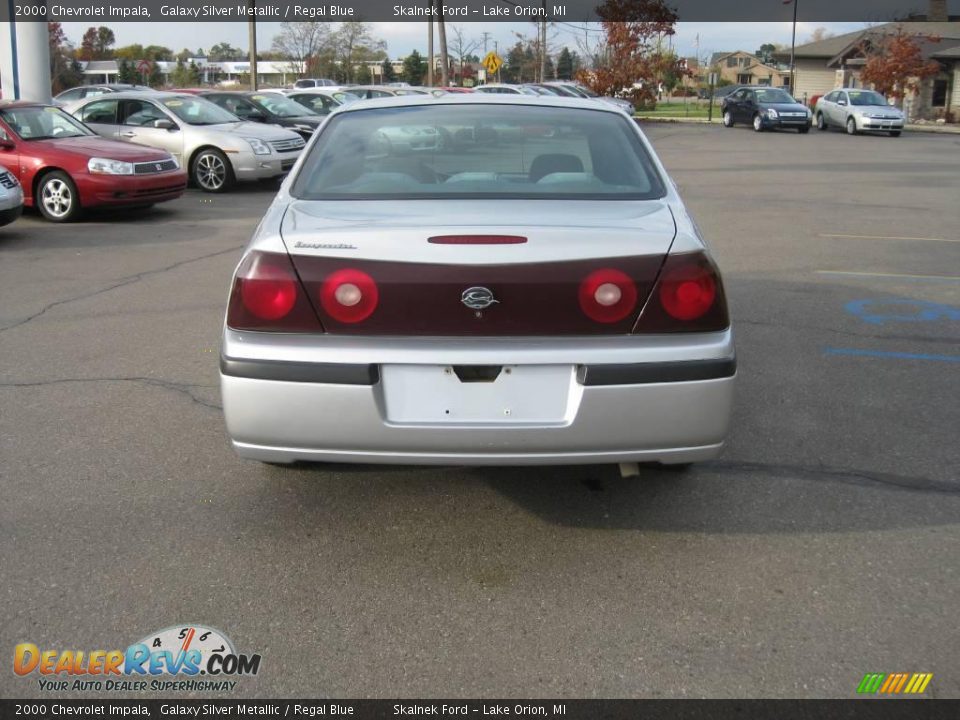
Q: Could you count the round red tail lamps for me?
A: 4